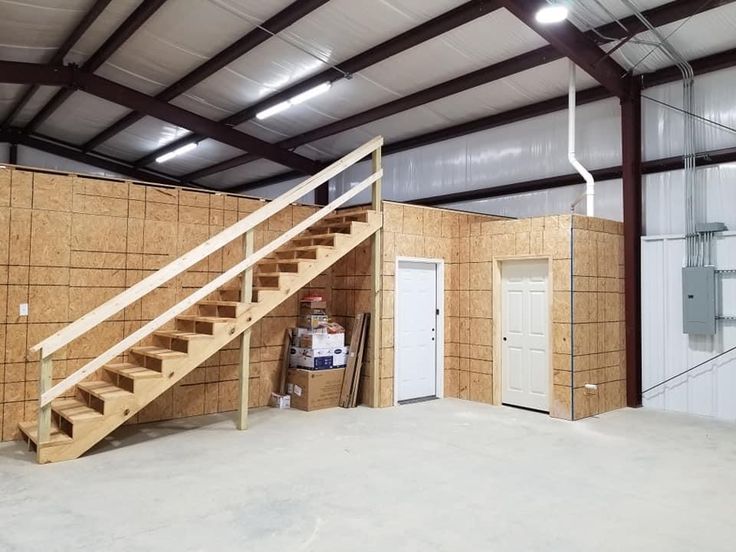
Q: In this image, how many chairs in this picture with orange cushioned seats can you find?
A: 0